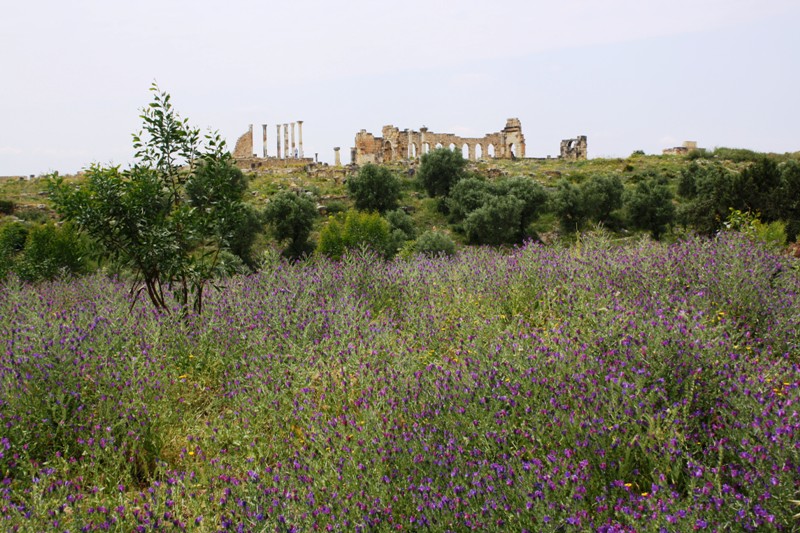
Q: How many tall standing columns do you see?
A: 5